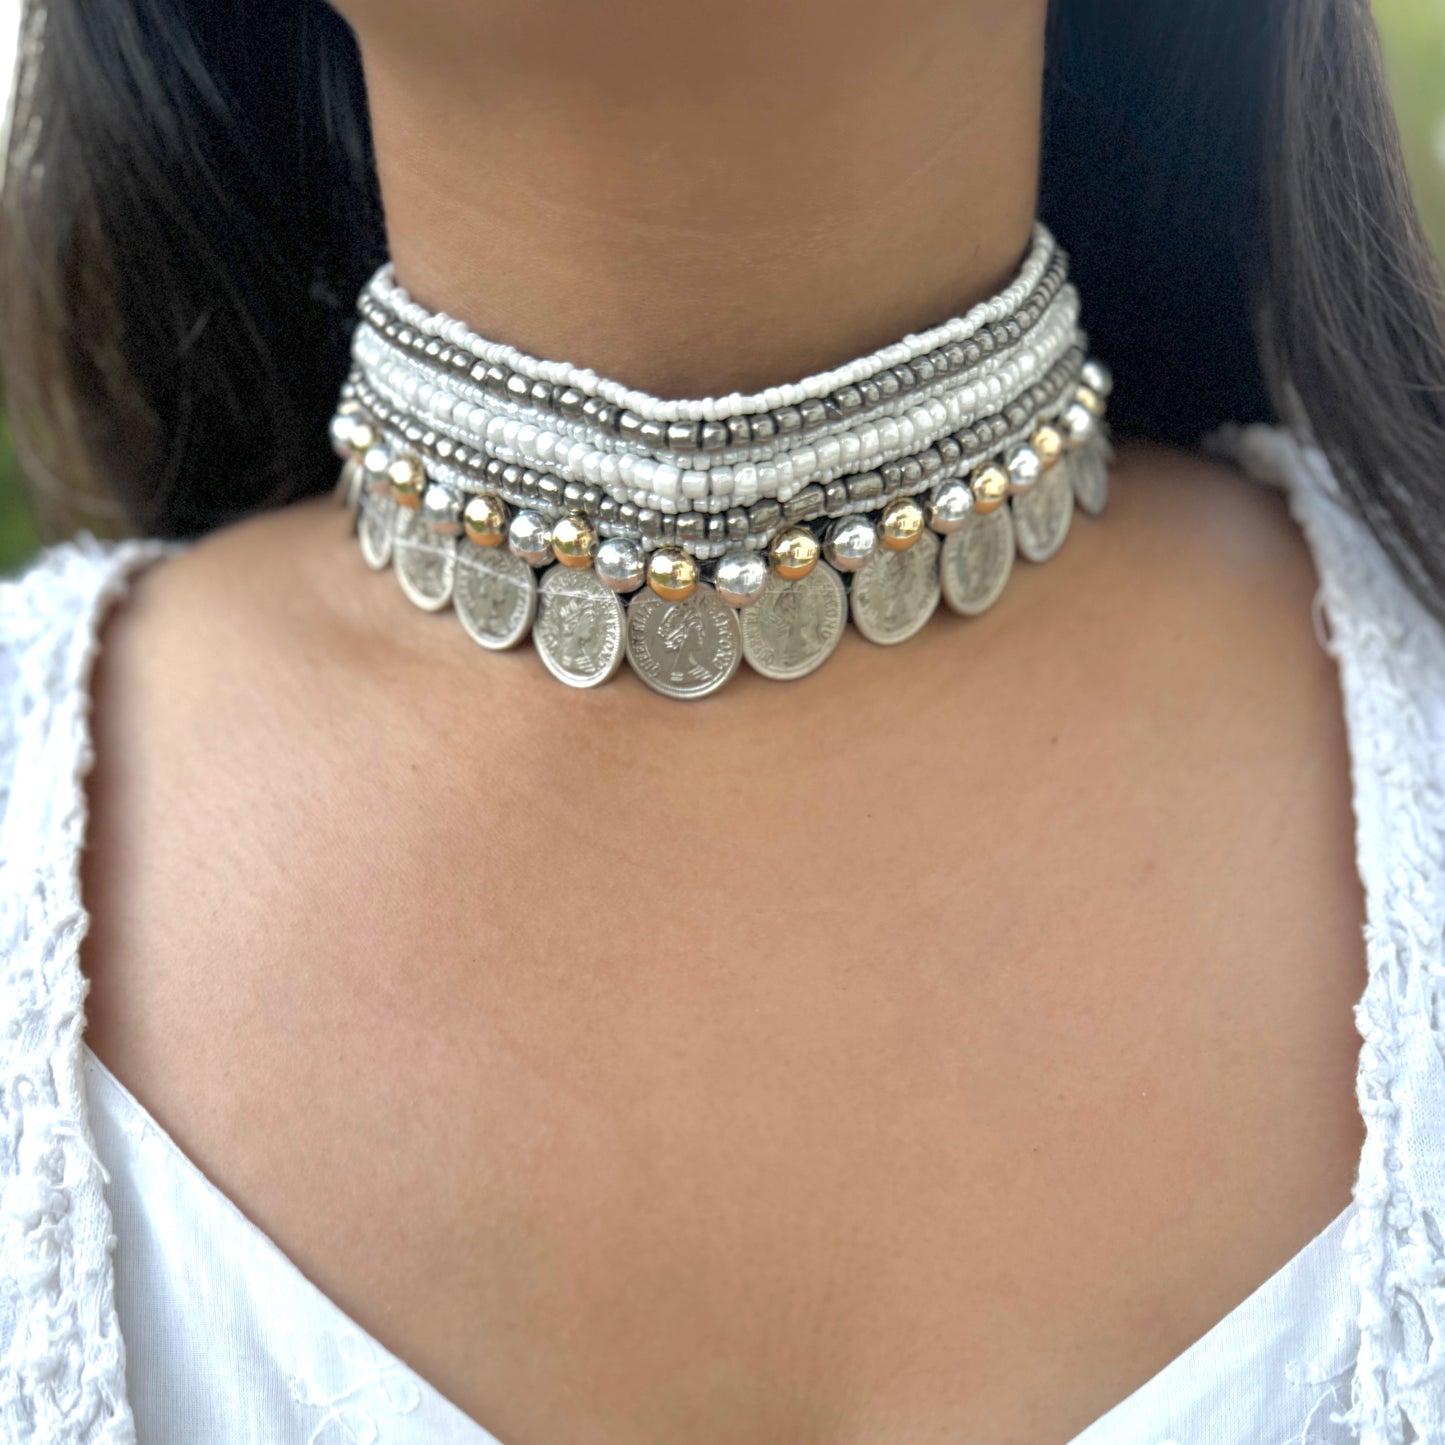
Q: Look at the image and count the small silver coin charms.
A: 11